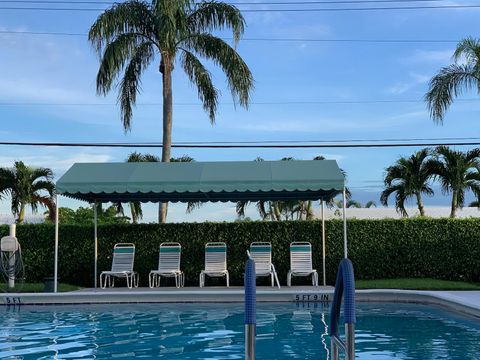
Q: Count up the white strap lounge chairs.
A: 5